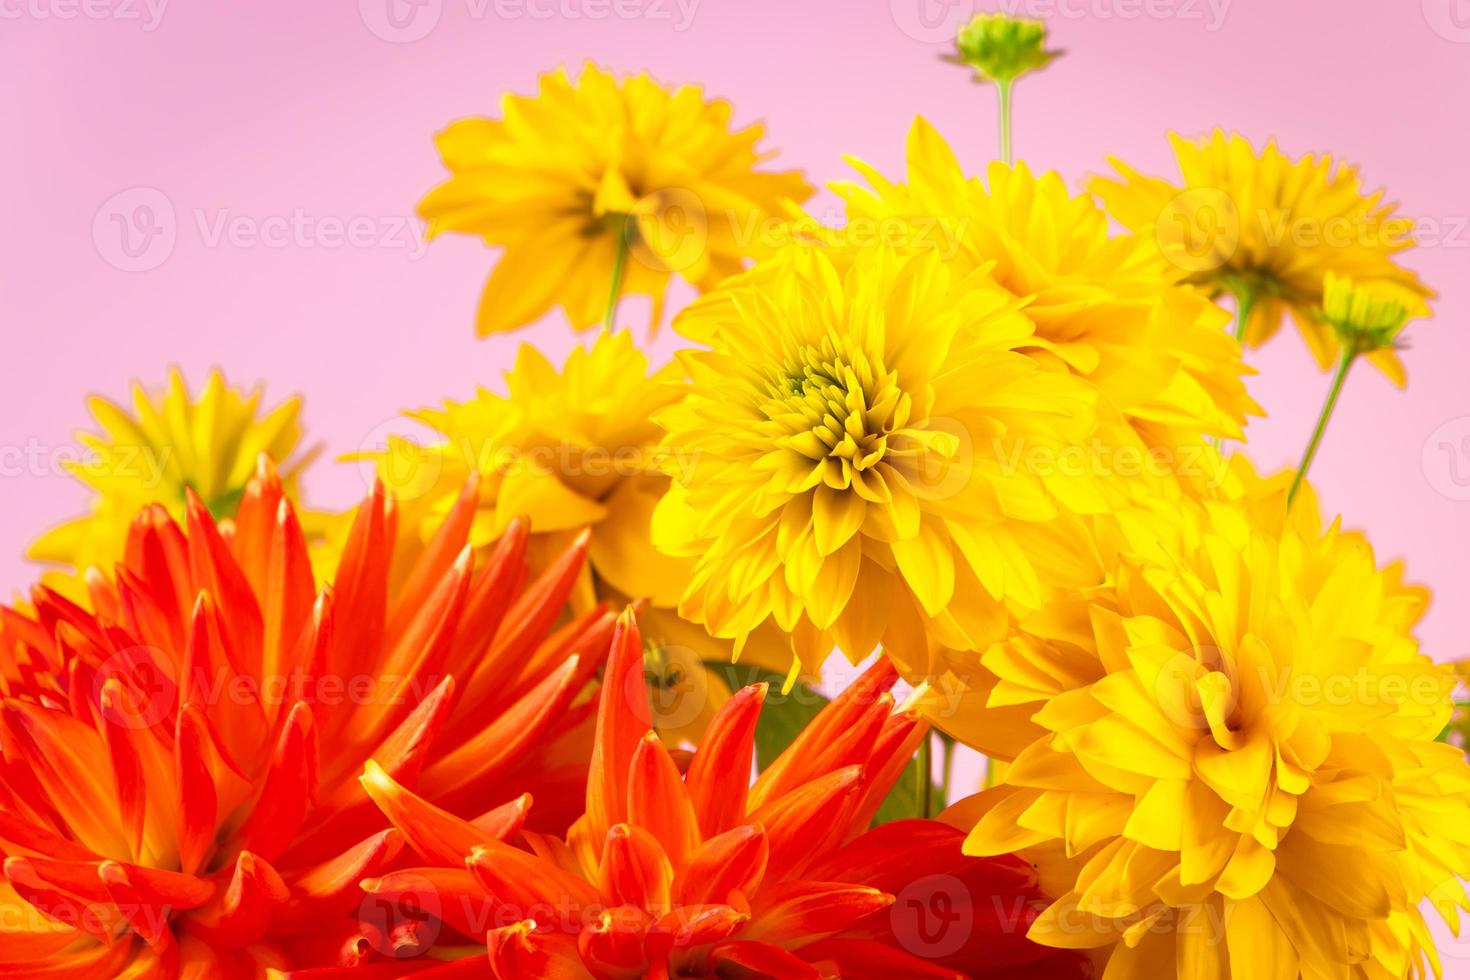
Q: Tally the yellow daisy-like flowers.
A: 7